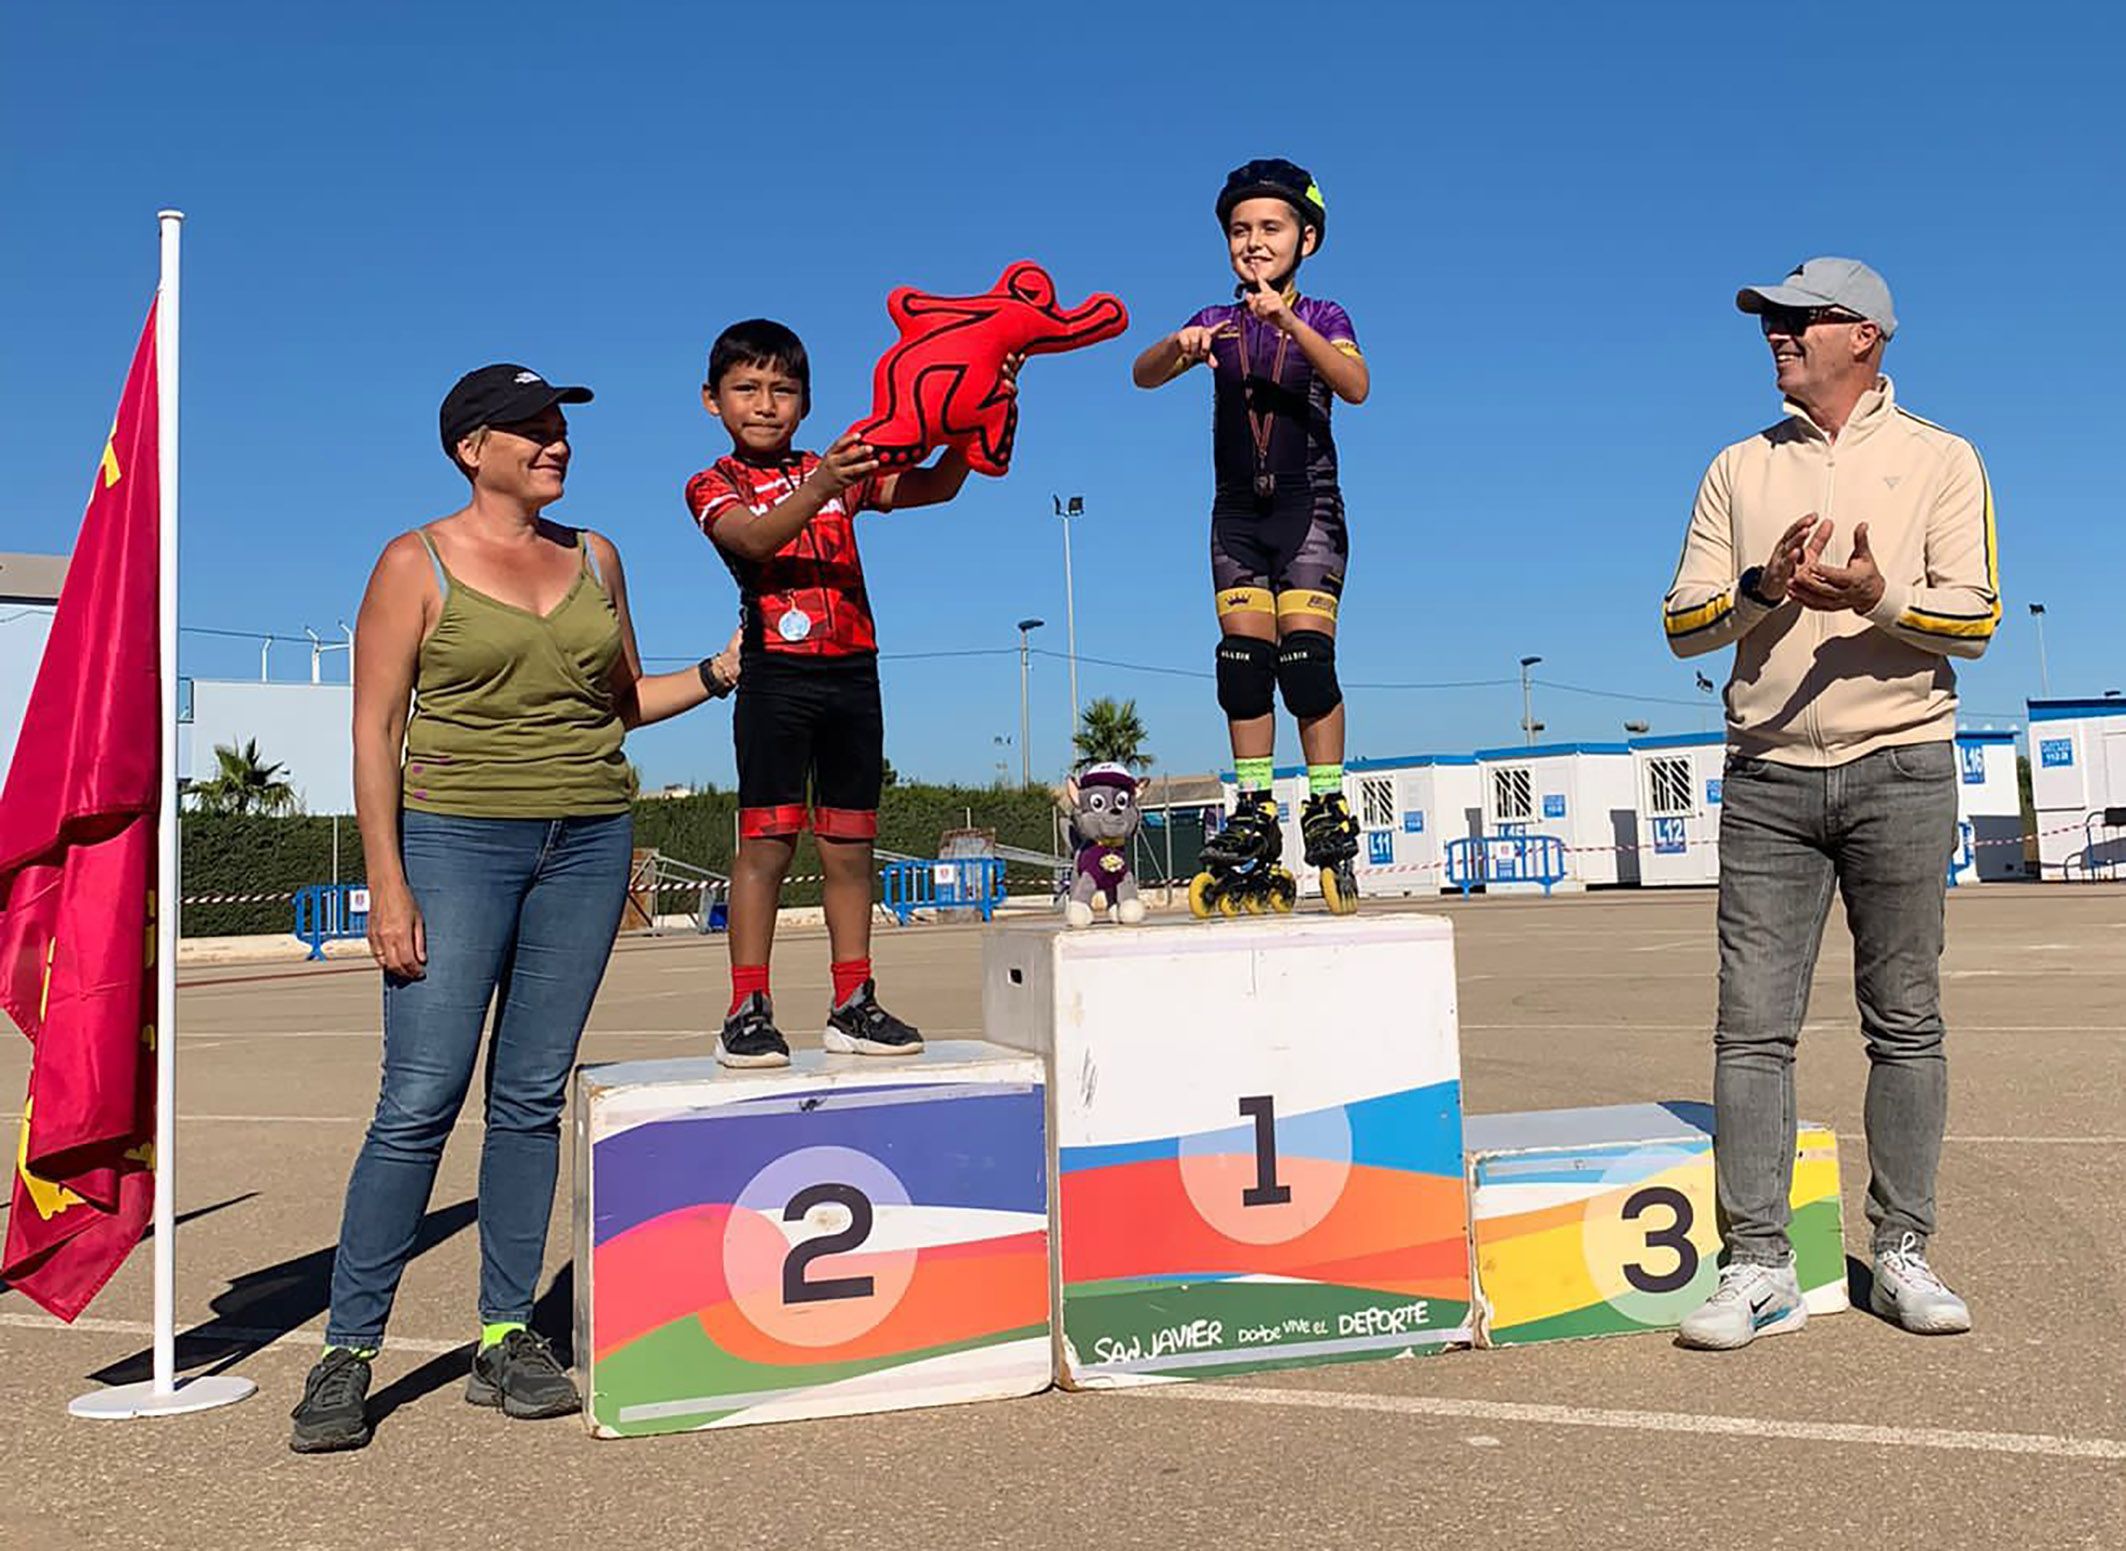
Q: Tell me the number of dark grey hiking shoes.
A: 2